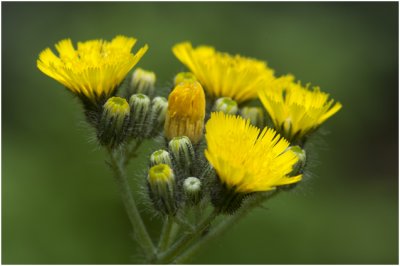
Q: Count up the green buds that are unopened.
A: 12